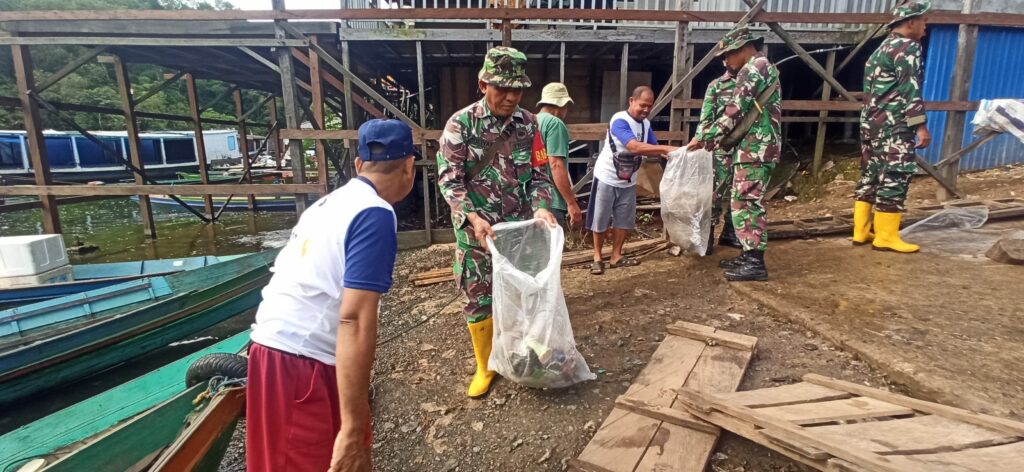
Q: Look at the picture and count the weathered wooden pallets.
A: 2